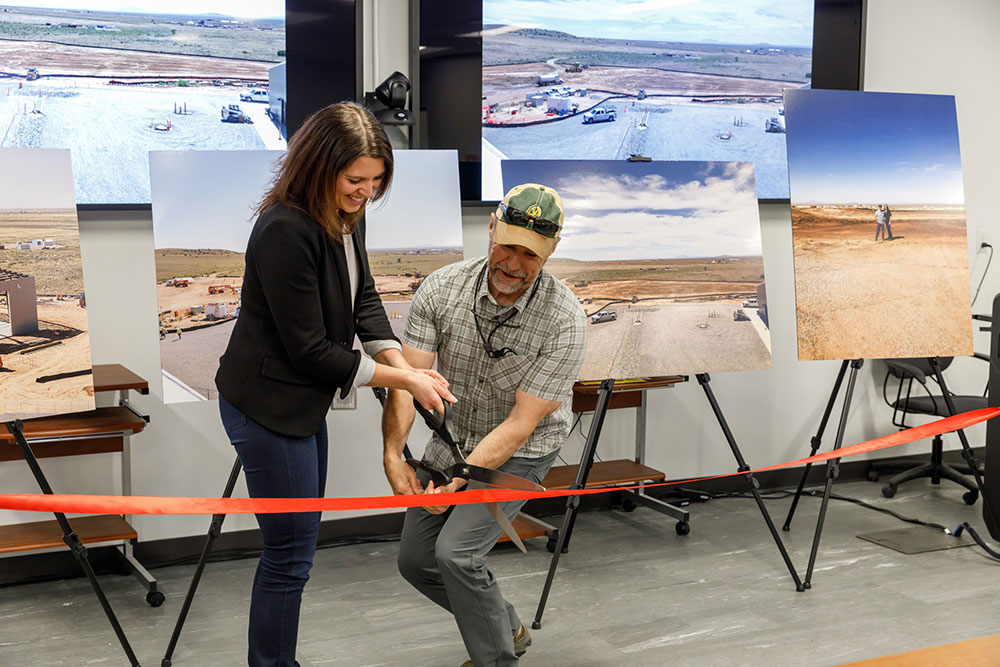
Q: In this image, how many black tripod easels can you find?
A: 4